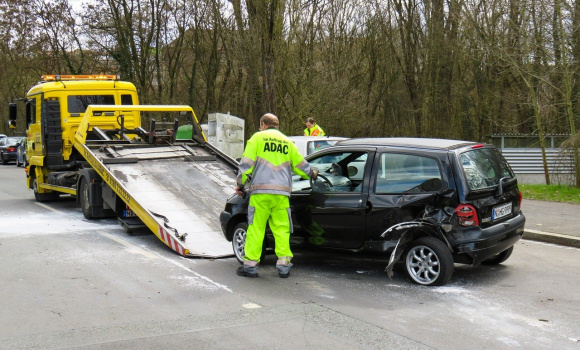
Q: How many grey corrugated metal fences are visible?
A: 1